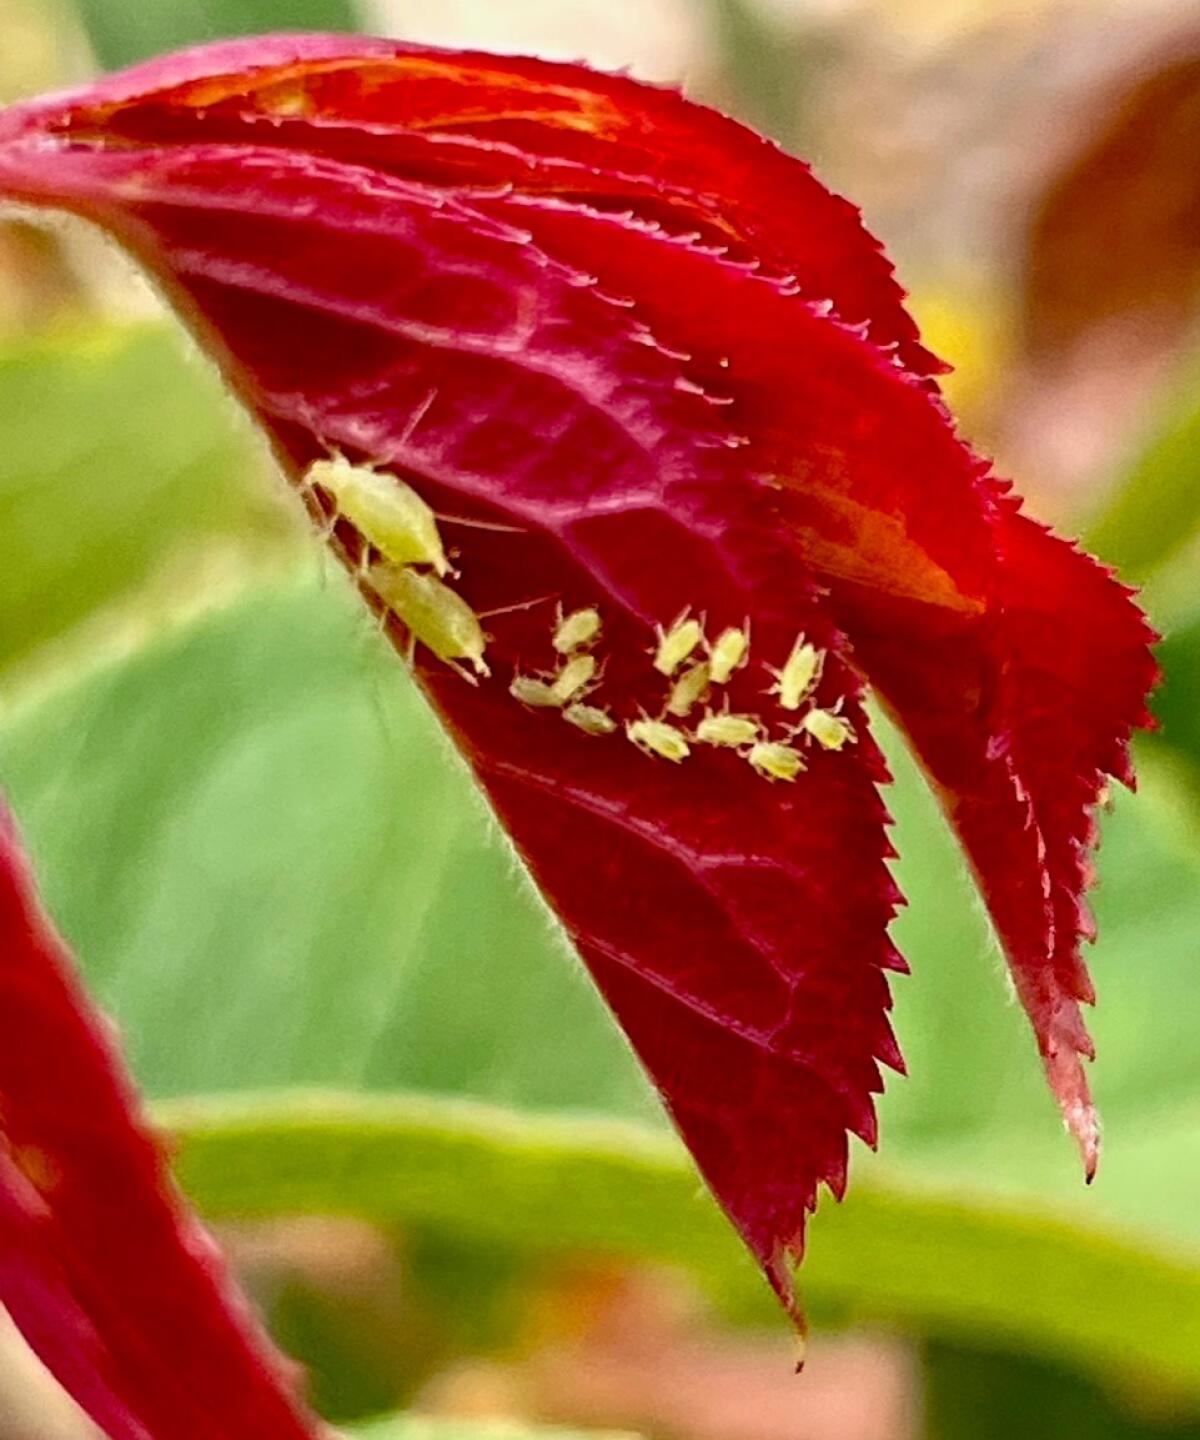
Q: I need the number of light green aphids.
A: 14